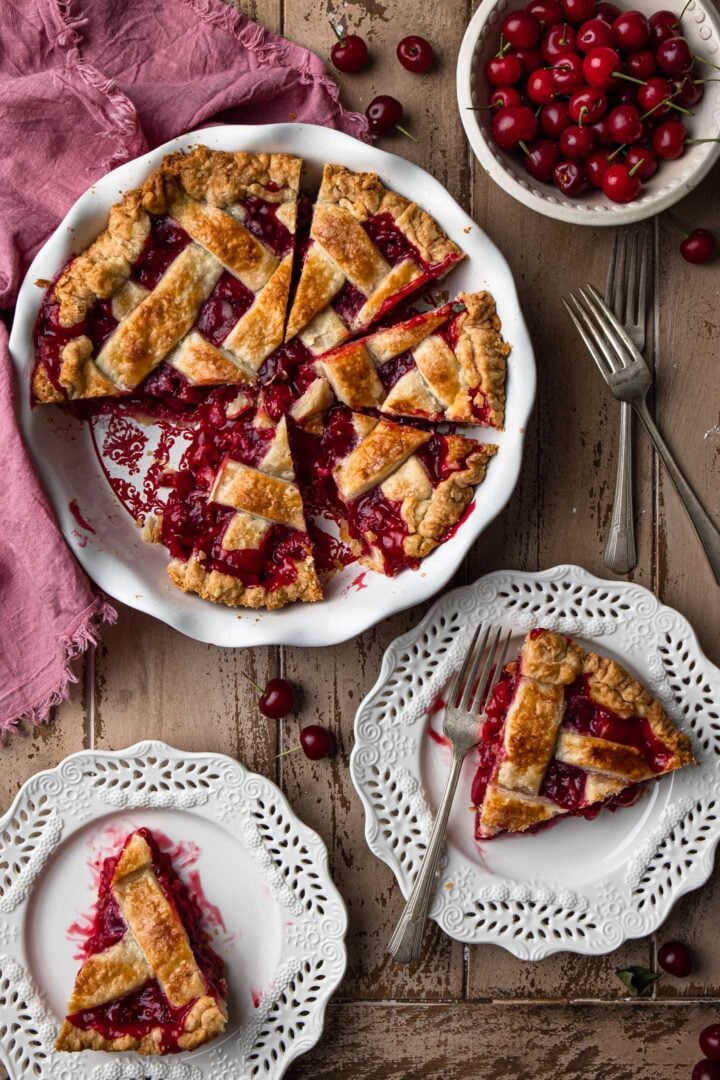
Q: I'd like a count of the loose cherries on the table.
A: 9